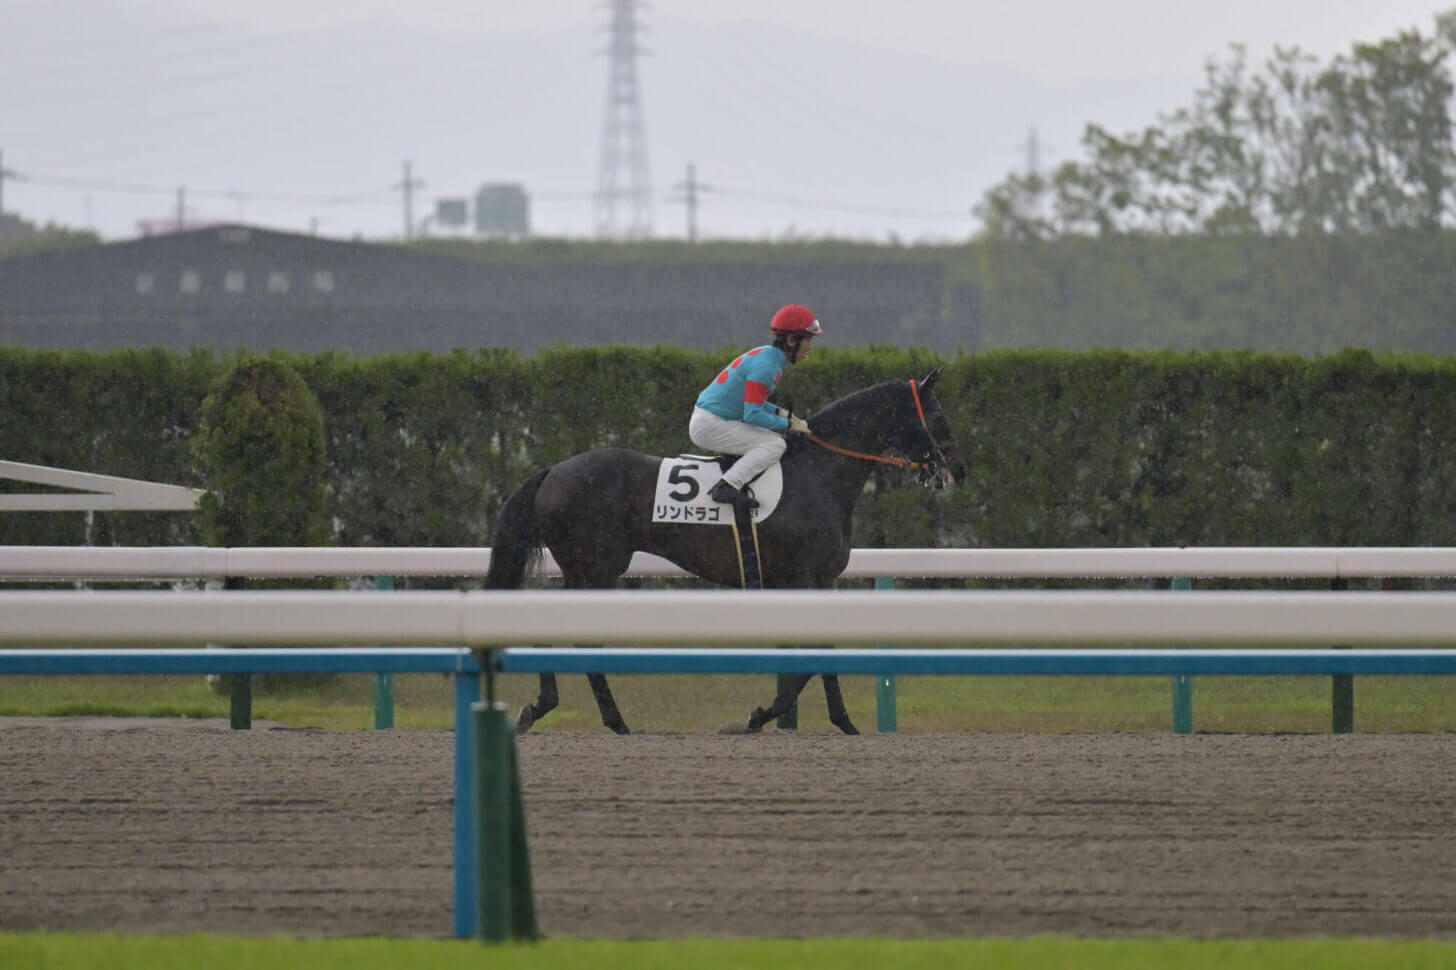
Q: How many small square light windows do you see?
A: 5